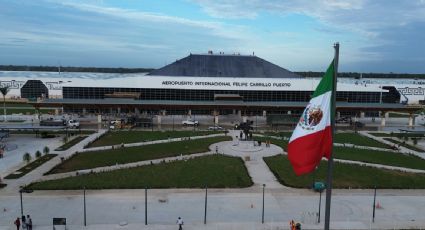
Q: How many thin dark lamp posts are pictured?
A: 7